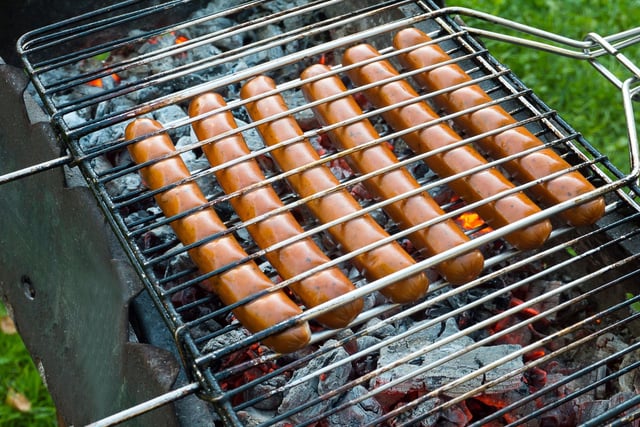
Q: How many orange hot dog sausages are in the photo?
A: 6